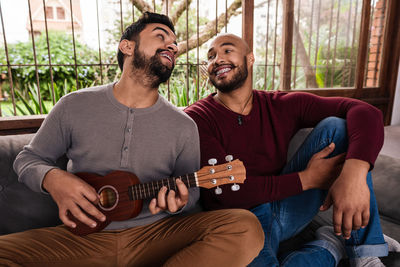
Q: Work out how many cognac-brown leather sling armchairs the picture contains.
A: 0